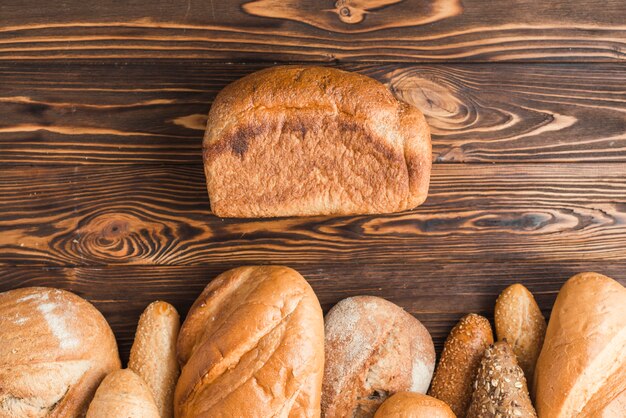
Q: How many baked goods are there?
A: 11